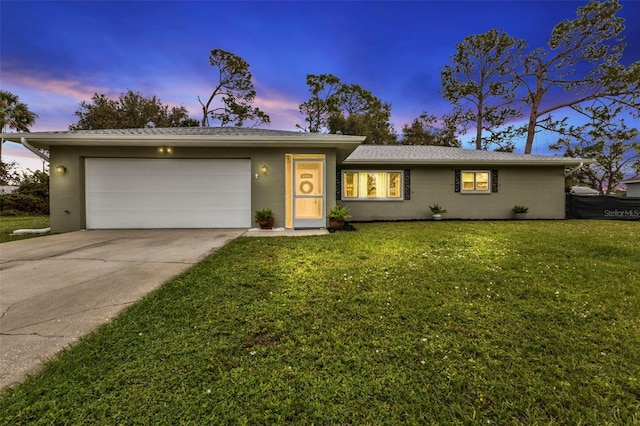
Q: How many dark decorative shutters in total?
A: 4